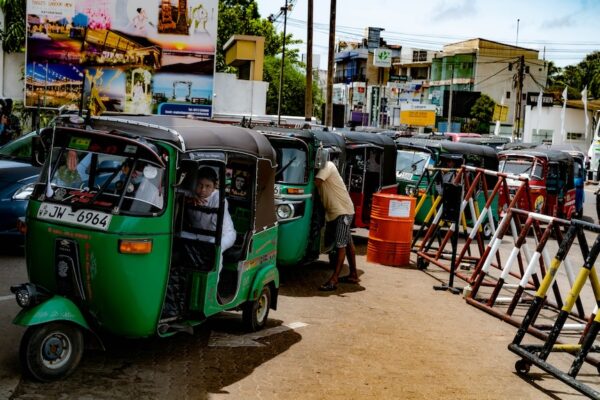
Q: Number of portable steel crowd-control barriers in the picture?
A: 4